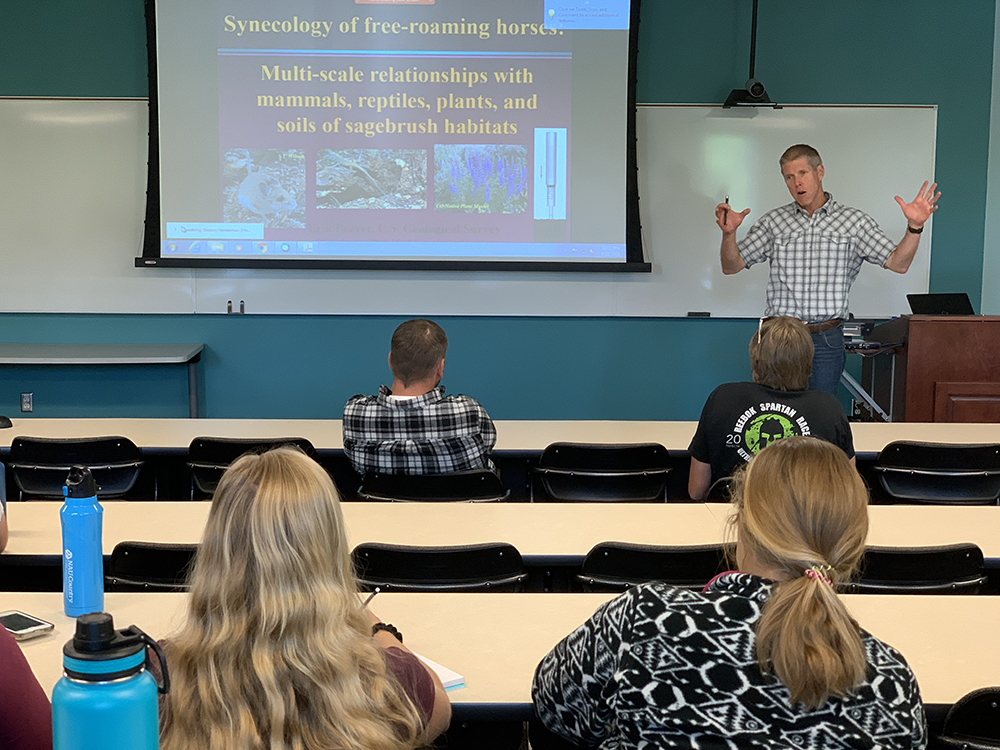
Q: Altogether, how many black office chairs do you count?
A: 11